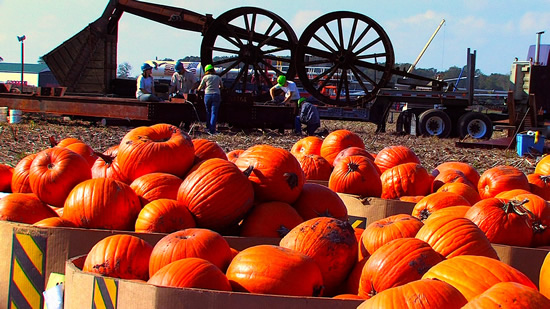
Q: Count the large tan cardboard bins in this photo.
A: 4